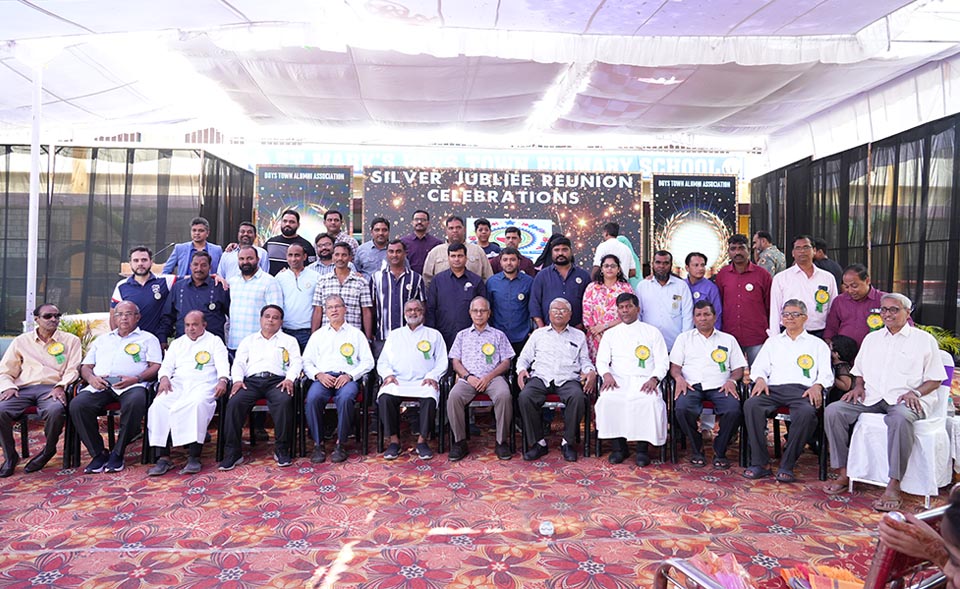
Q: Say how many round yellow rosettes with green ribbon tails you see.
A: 12